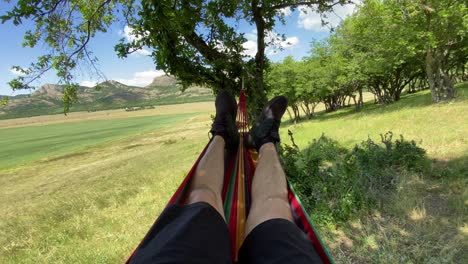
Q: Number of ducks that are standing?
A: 0